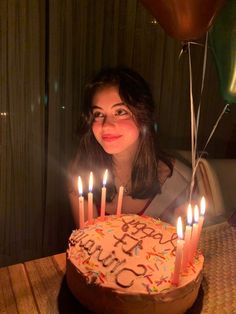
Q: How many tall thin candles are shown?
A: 8